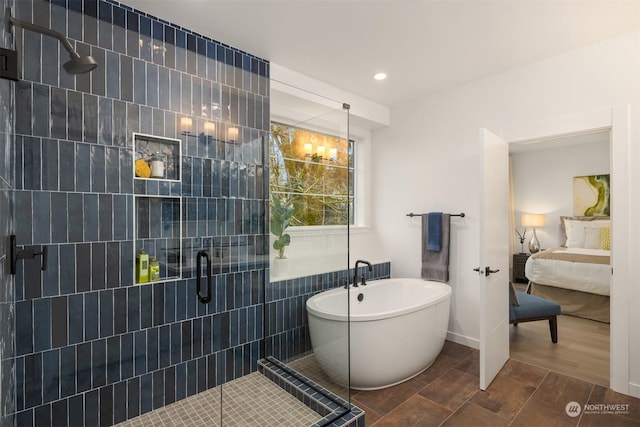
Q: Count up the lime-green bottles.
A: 2